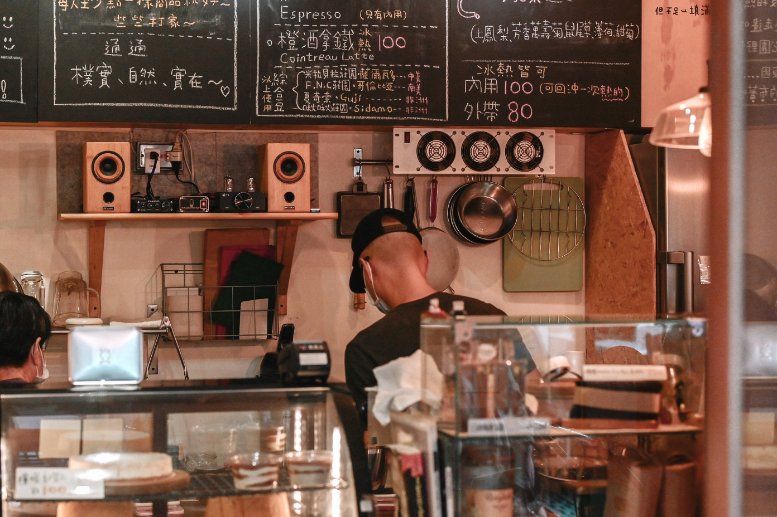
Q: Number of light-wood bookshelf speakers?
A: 2